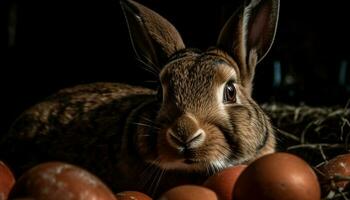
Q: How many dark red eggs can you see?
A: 7